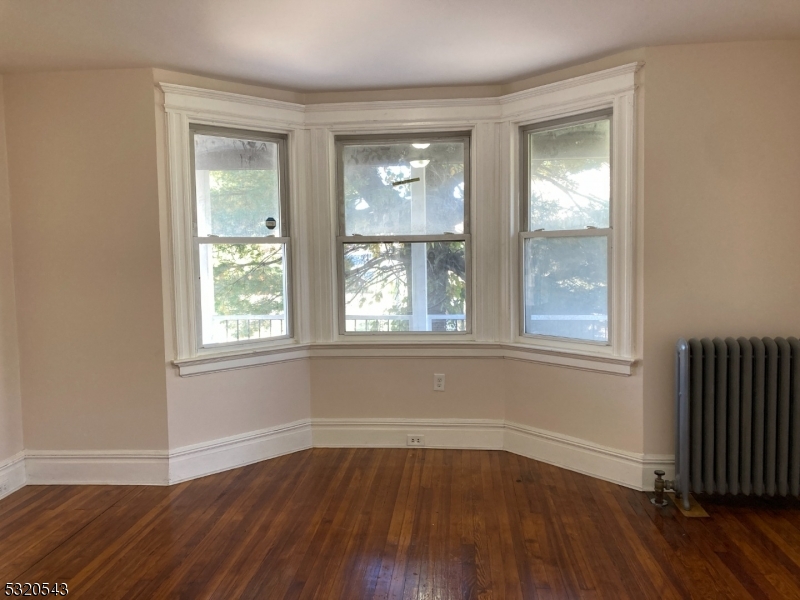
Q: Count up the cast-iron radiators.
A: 1